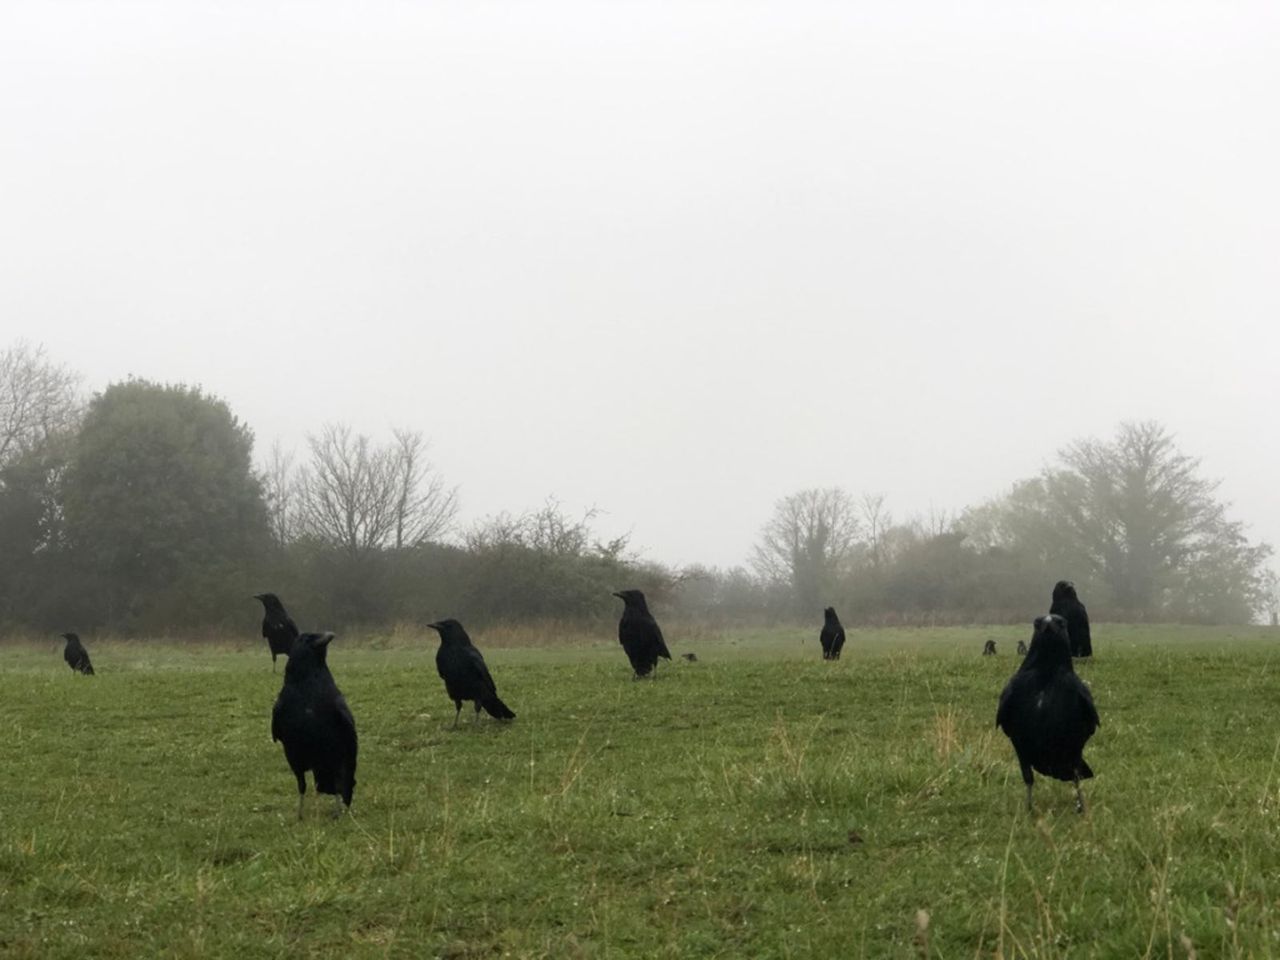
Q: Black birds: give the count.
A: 11